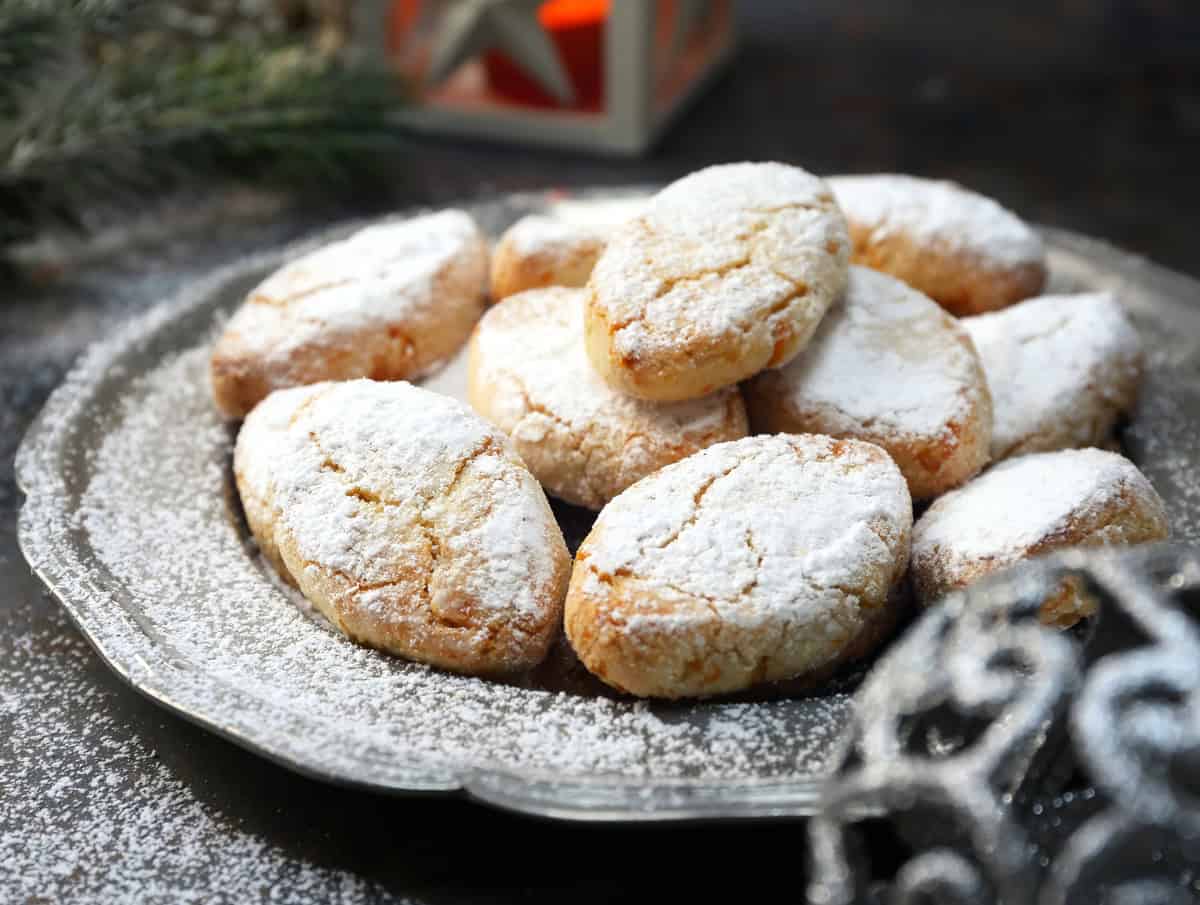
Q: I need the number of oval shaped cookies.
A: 10